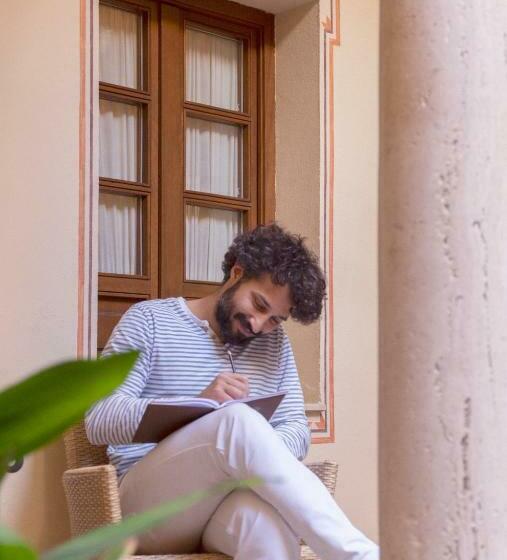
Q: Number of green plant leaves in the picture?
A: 3